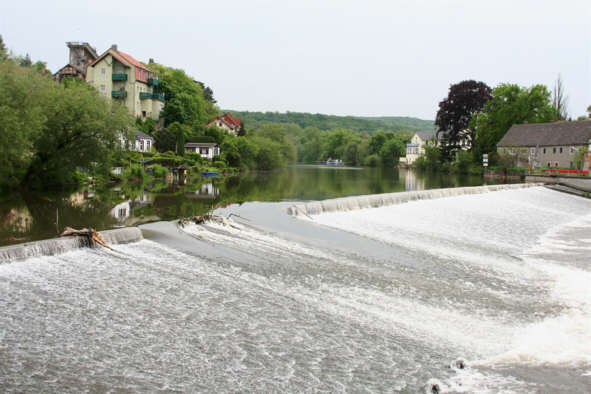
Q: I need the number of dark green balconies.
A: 4